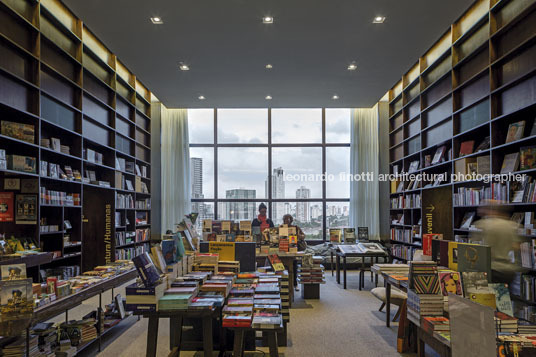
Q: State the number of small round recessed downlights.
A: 9